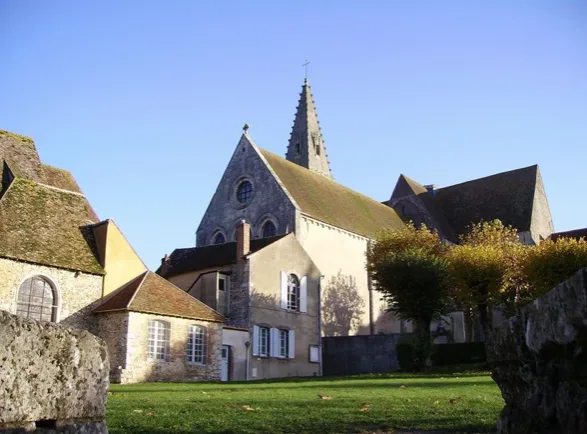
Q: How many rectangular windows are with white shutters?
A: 2